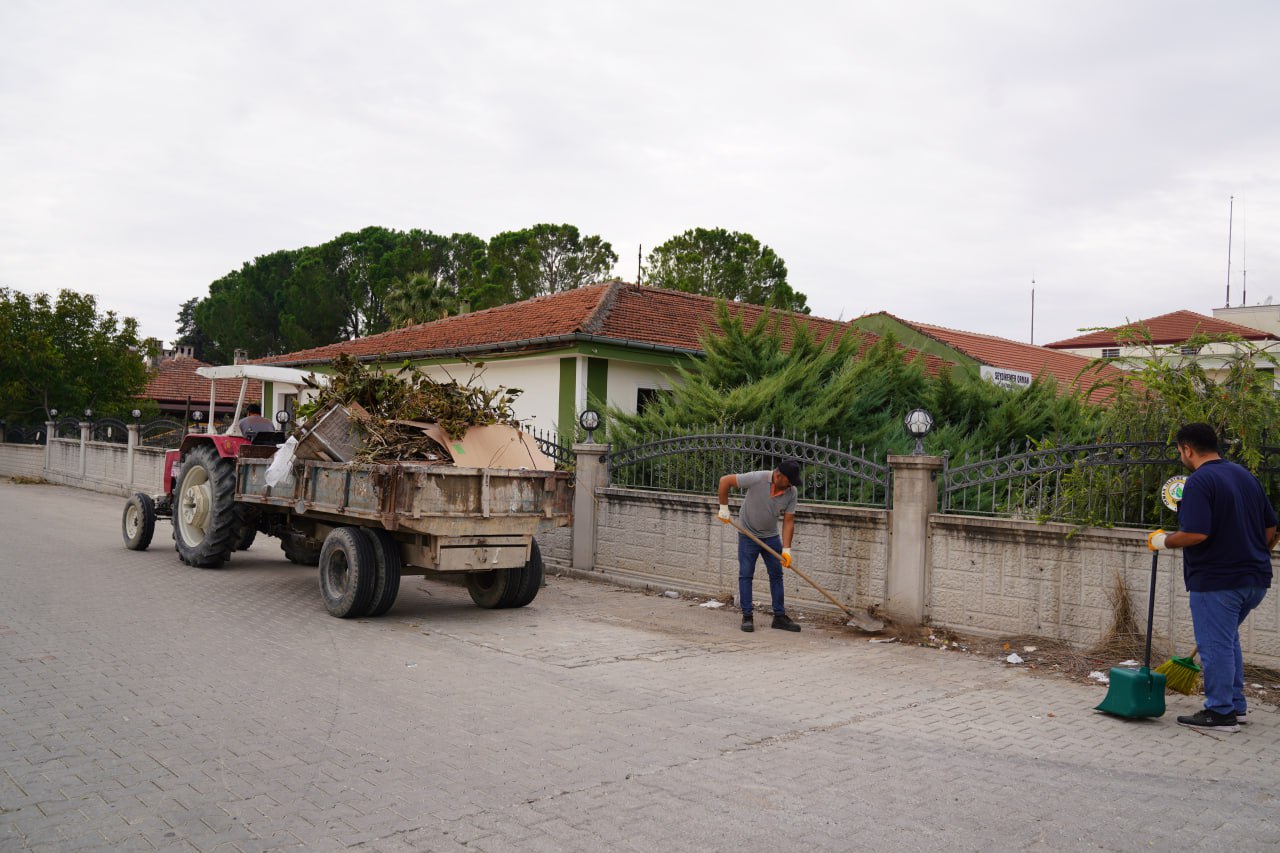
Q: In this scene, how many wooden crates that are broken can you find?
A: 1